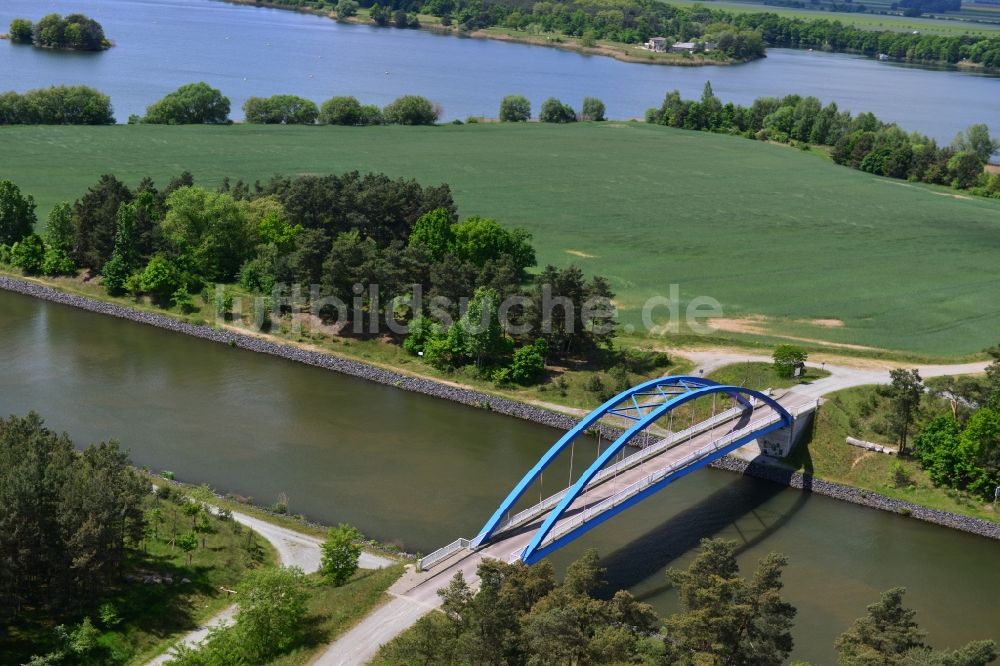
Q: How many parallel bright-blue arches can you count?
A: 2